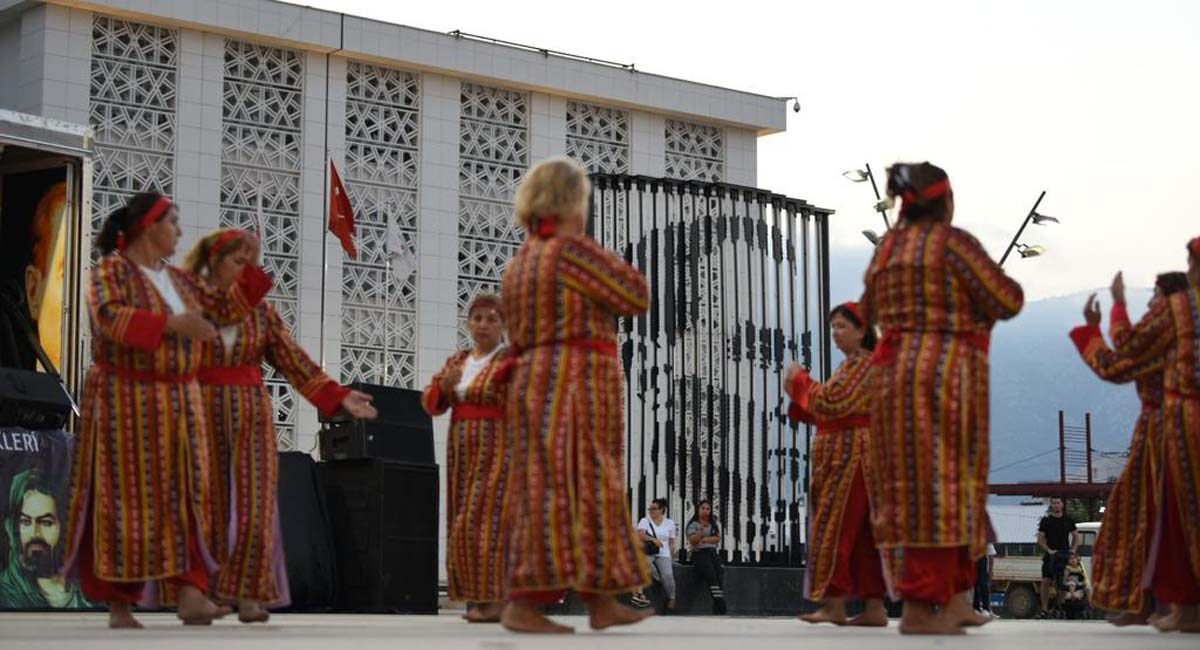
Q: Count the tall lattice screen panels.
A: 6